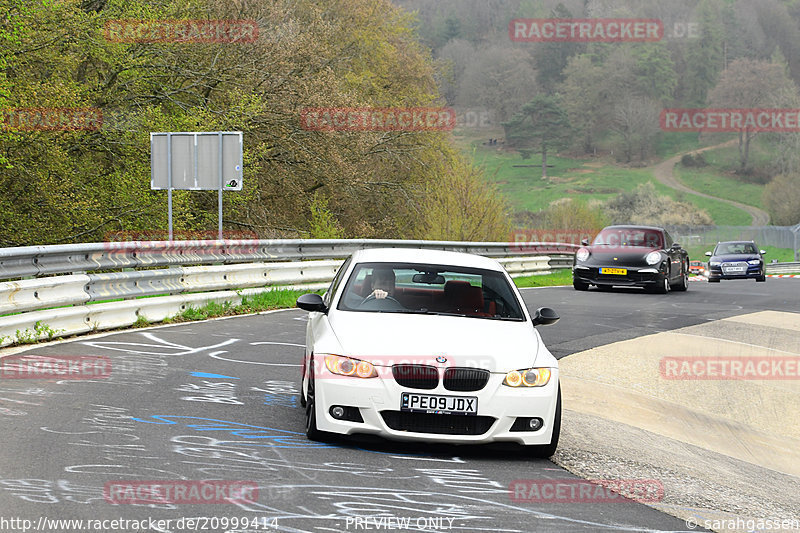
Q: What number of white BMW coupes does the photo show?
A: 1